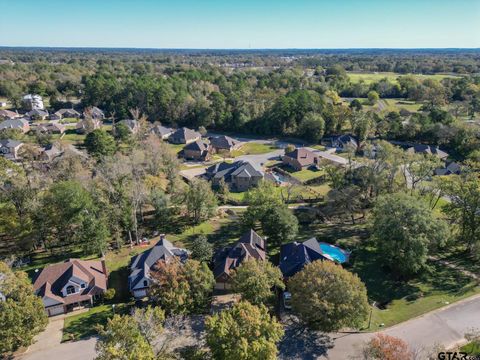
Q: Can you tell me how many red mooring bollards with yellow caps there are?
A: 0